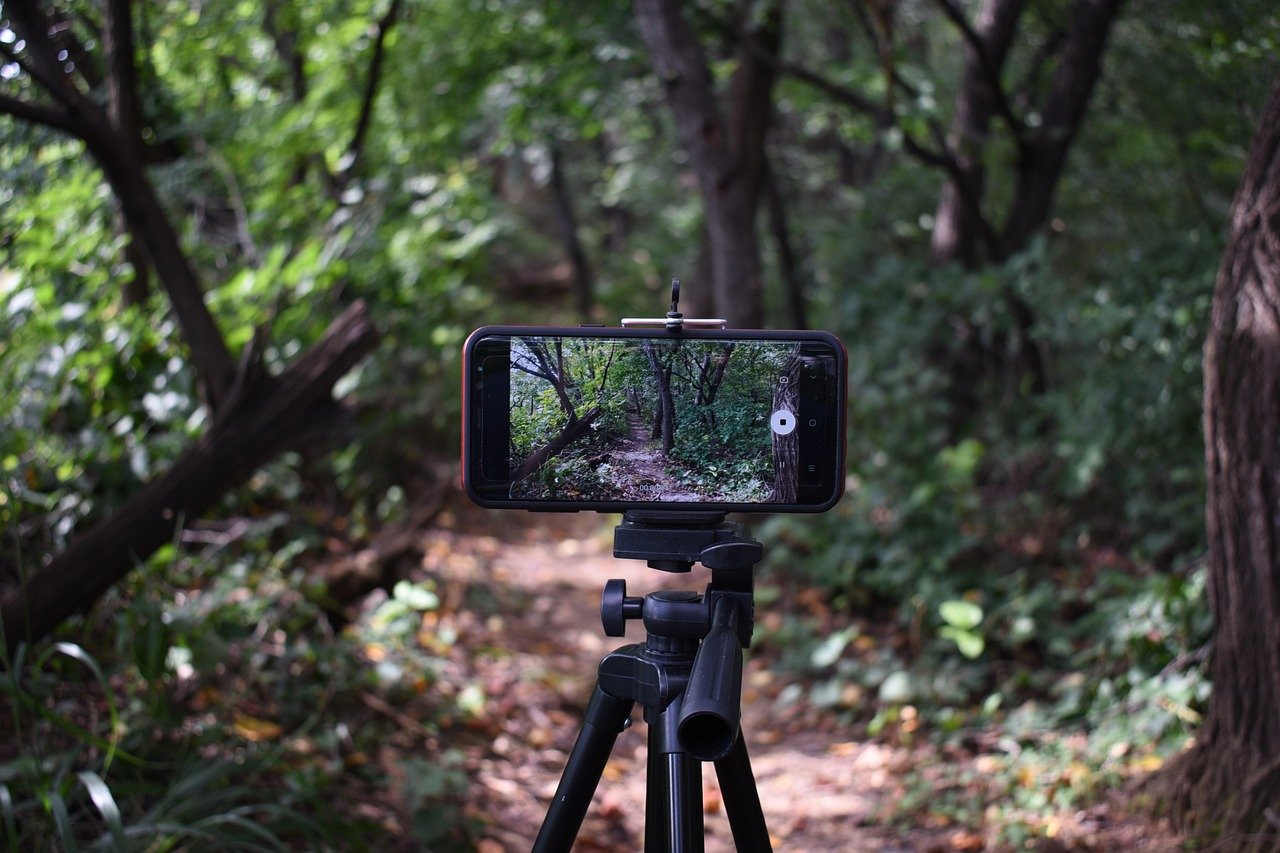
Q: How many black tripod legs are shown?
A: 3